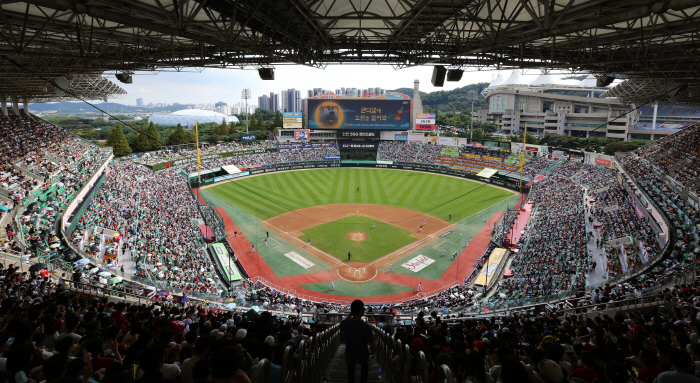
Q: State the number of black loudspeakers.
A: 5